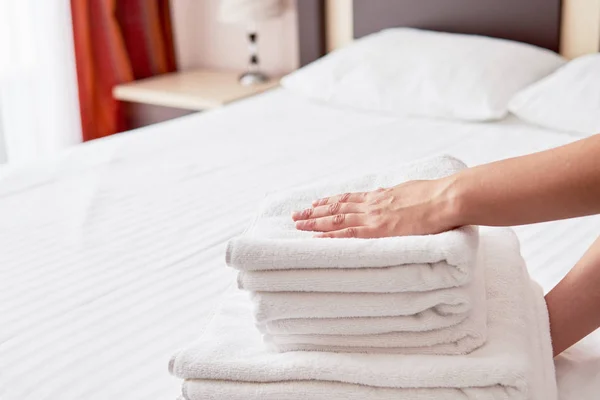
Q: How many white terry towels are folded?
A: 4